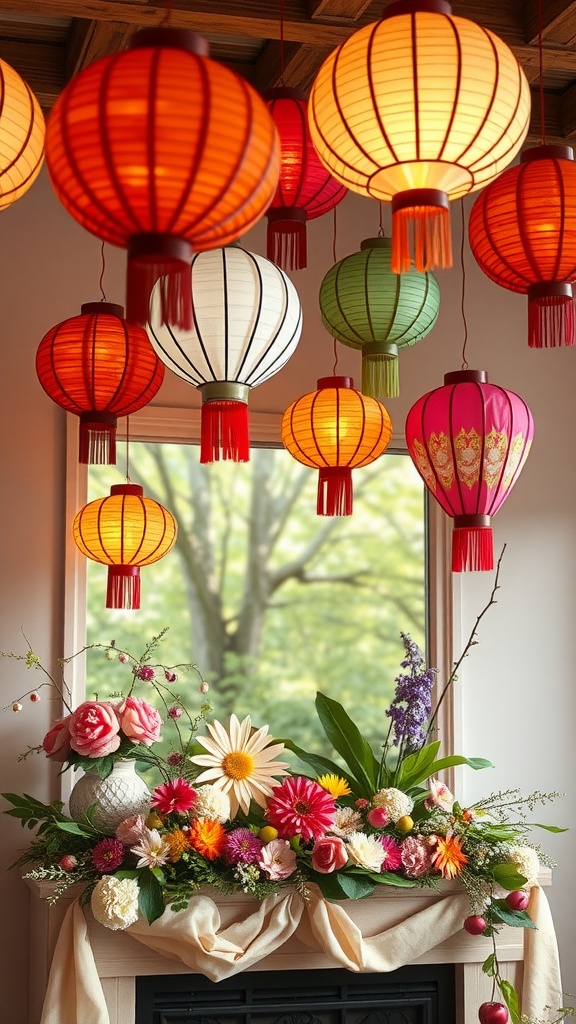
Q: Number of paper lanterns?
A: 11